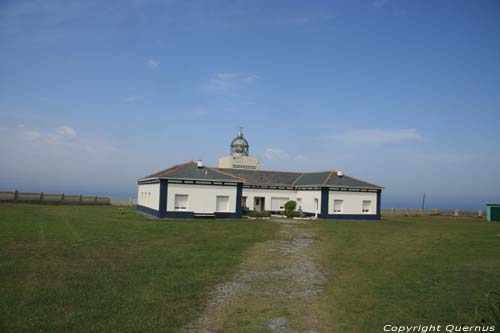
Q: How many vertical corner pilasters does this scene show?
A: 4